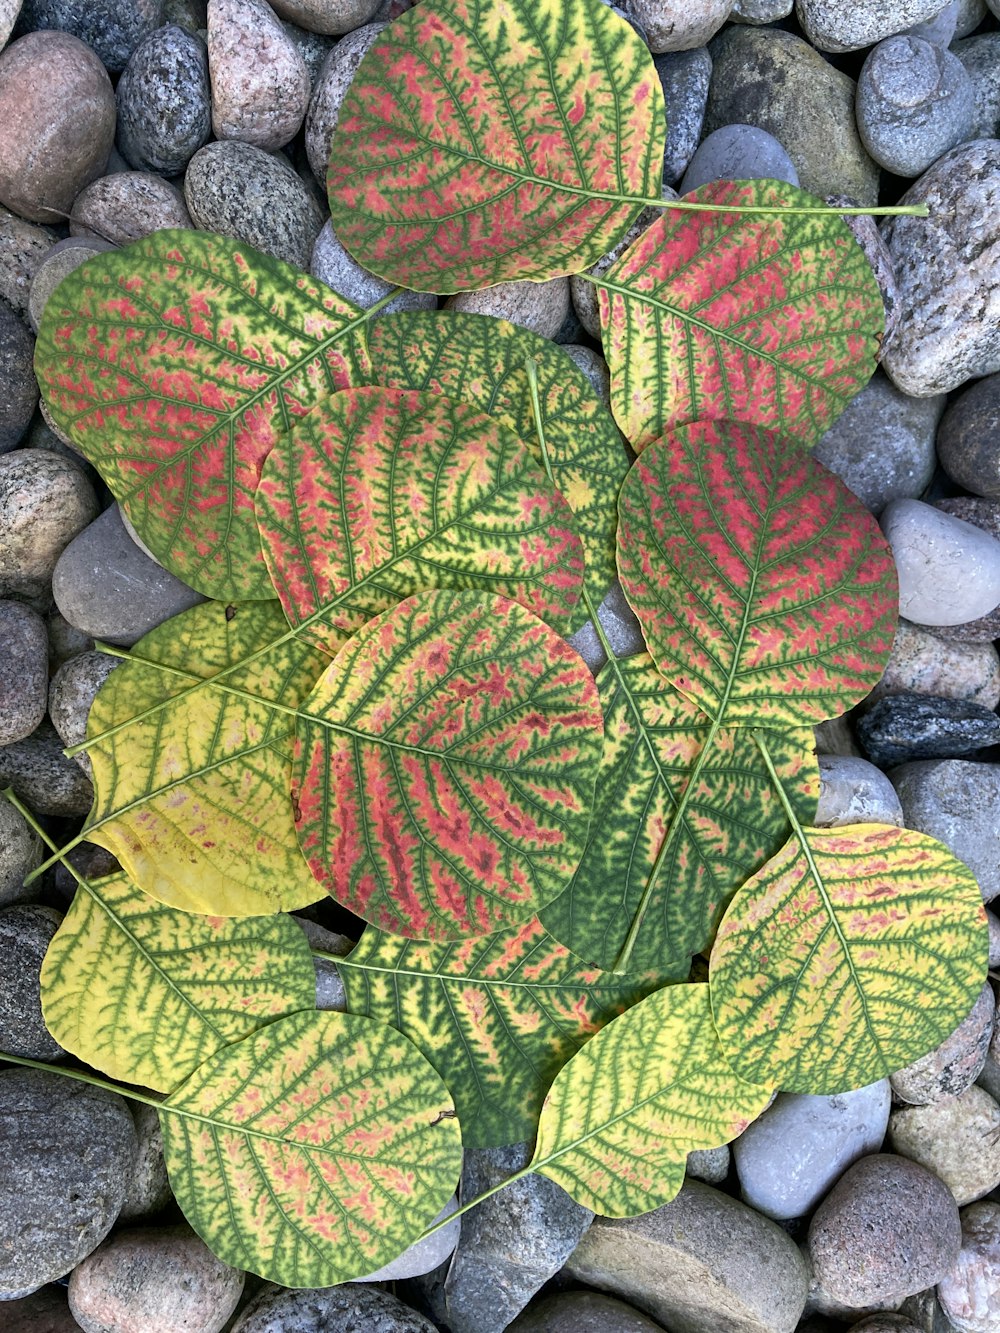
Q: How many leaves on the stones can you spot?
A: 14